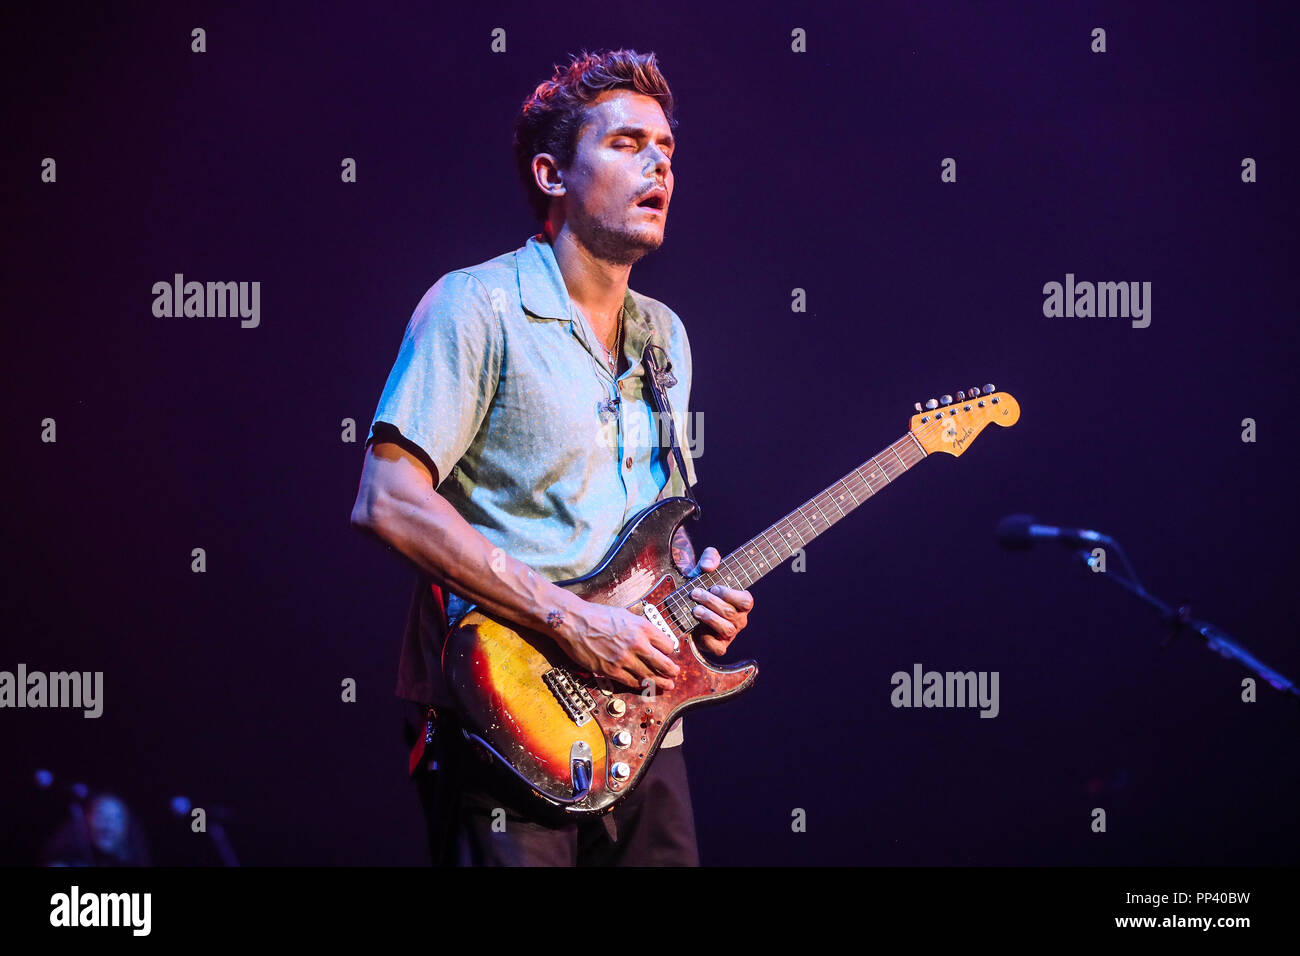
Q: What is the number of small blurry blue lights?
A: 3